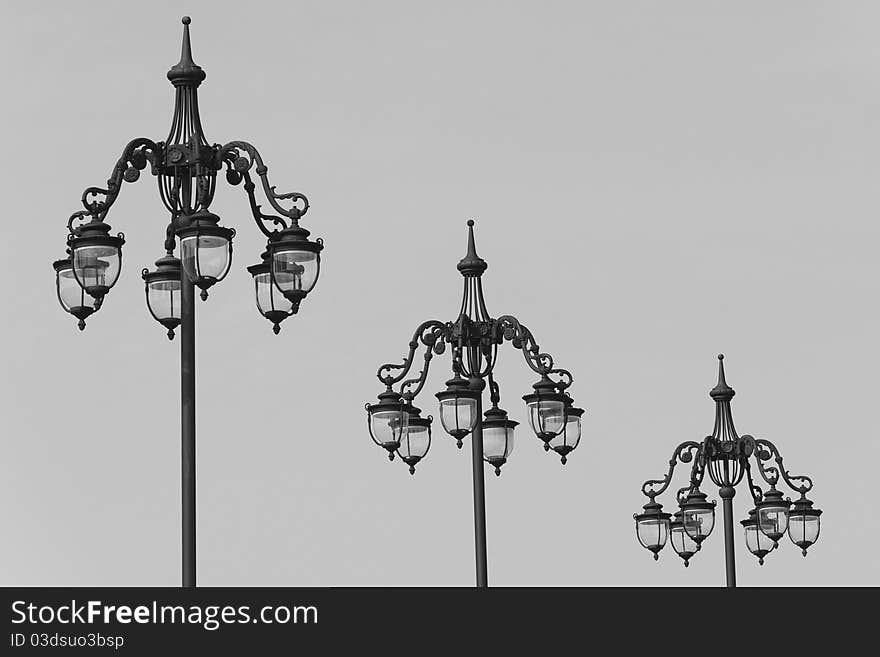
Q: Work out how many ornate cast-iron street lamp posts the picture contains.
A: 3